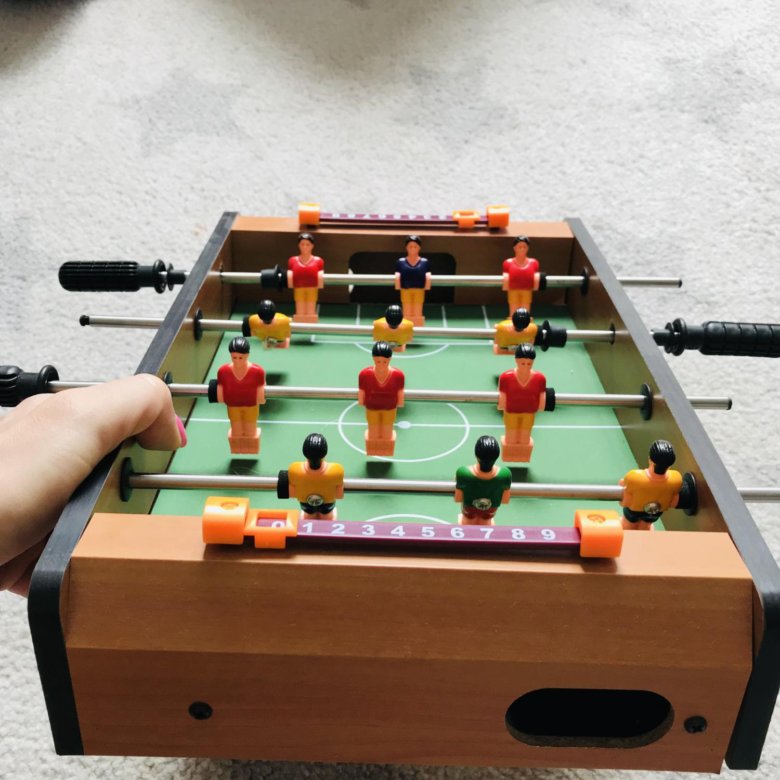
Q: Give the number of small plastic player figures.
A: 12